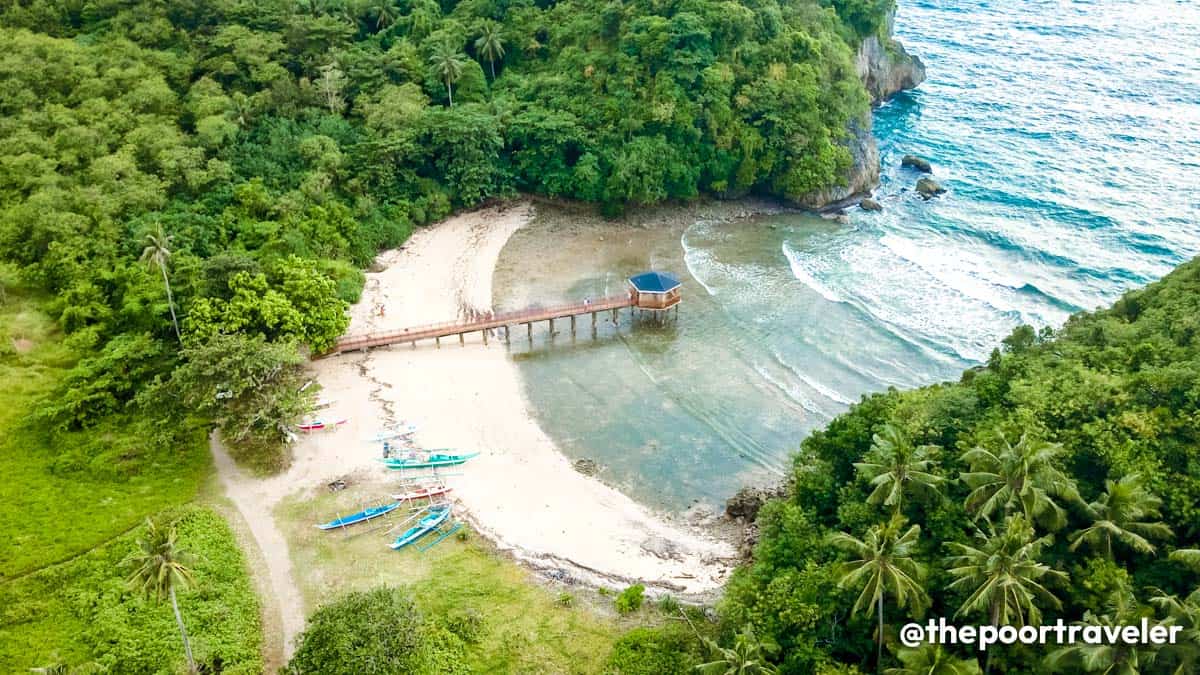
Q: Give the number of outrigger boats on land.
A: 6